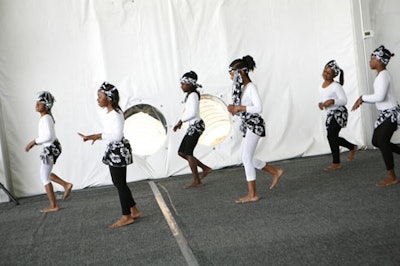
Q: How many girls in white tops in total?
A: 6